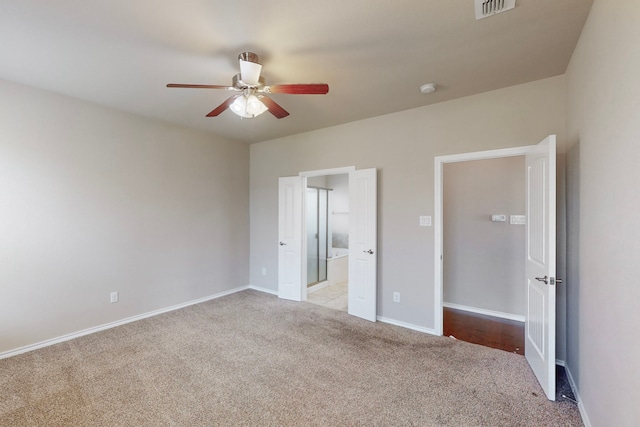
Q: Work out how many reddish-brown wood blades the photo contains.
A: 4